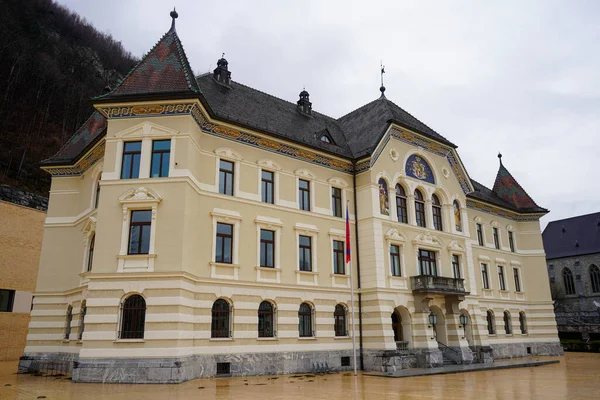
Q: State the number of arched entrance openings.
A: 3